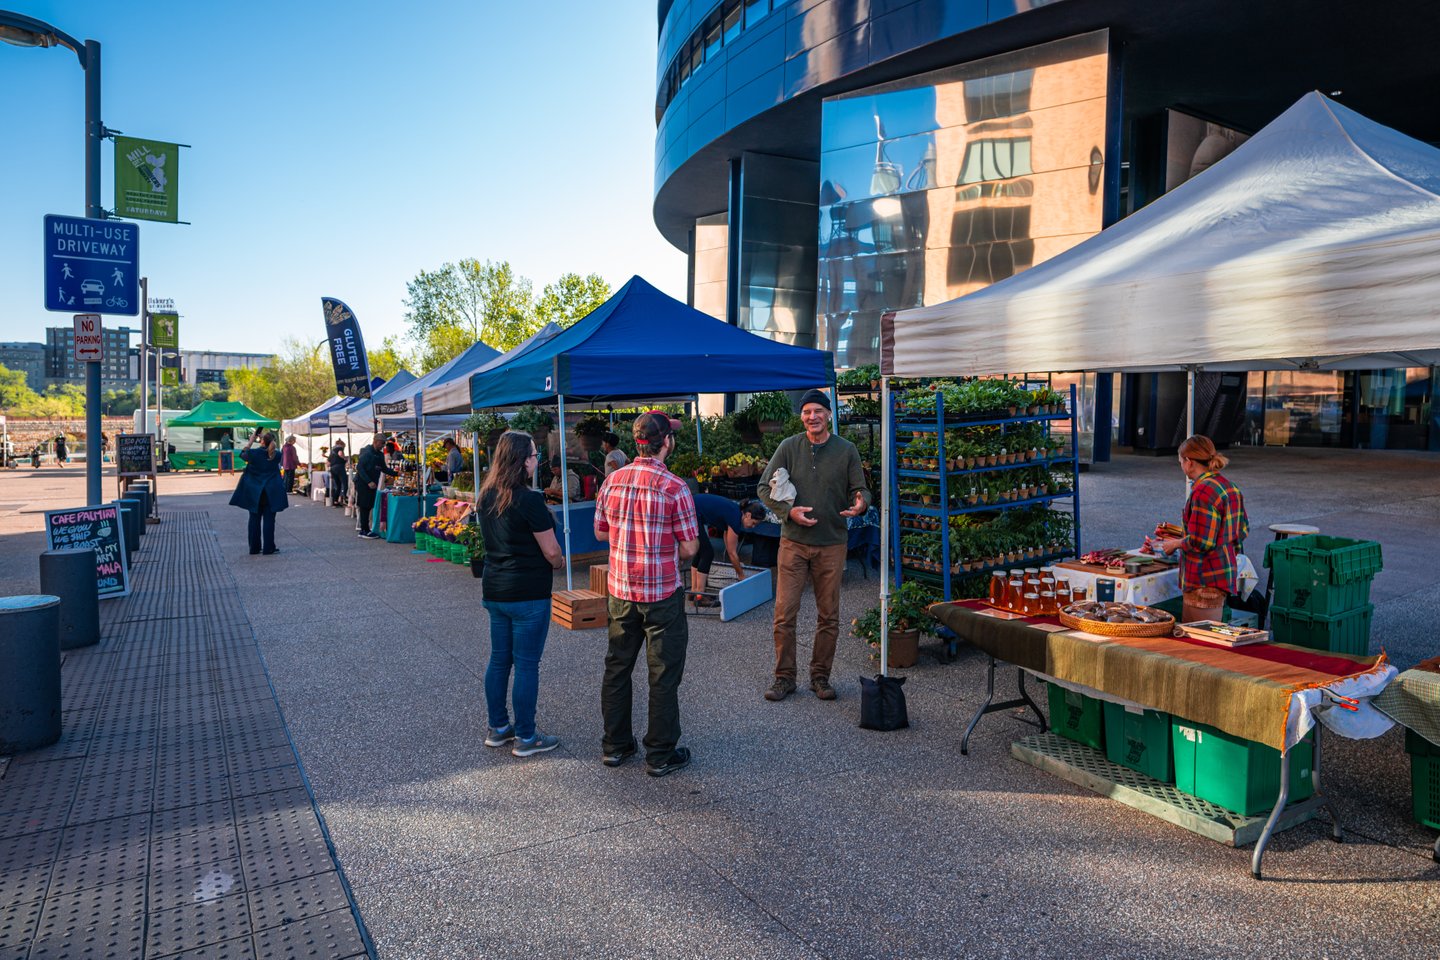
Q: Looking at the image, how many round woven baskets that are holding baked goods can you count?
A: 1